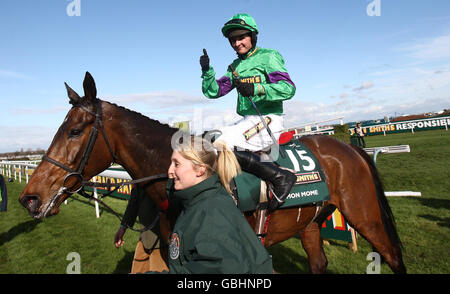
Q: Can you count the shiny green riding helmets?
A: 1